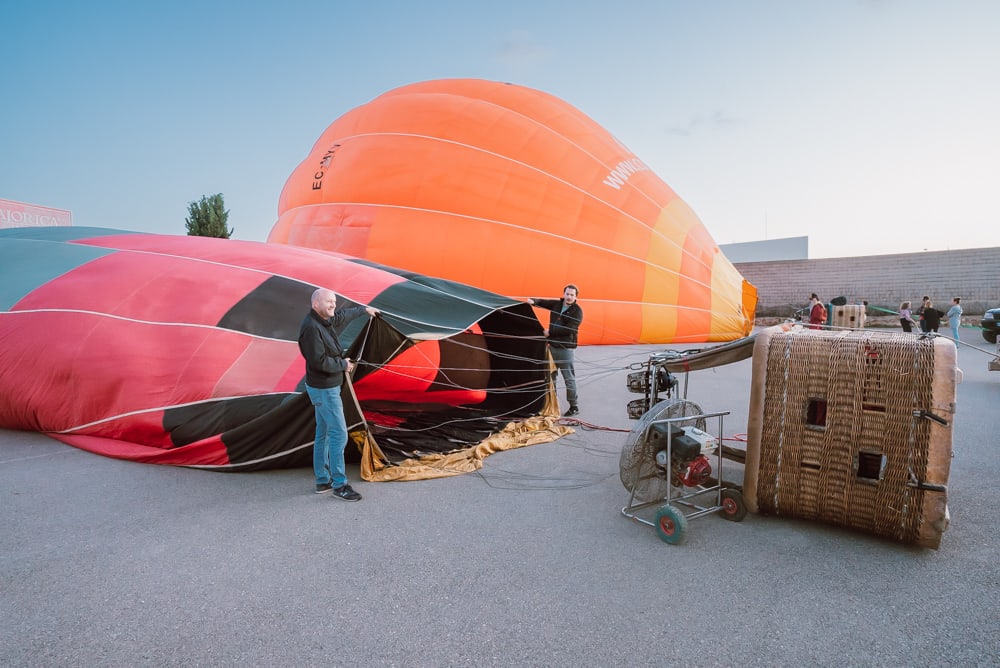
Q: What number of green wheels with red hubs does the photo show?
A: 1